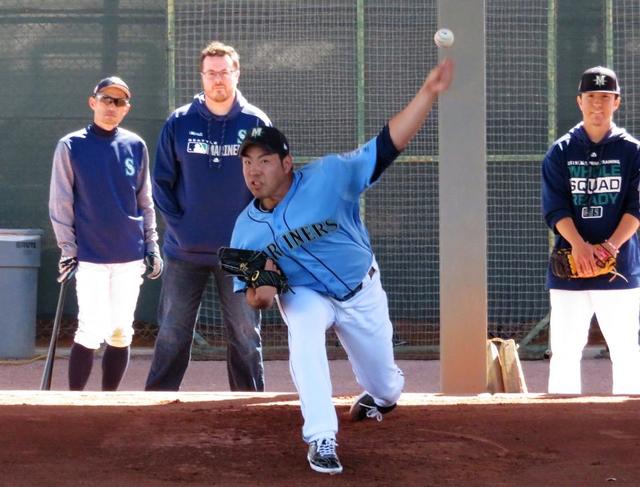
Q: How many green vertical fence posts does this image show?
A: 4